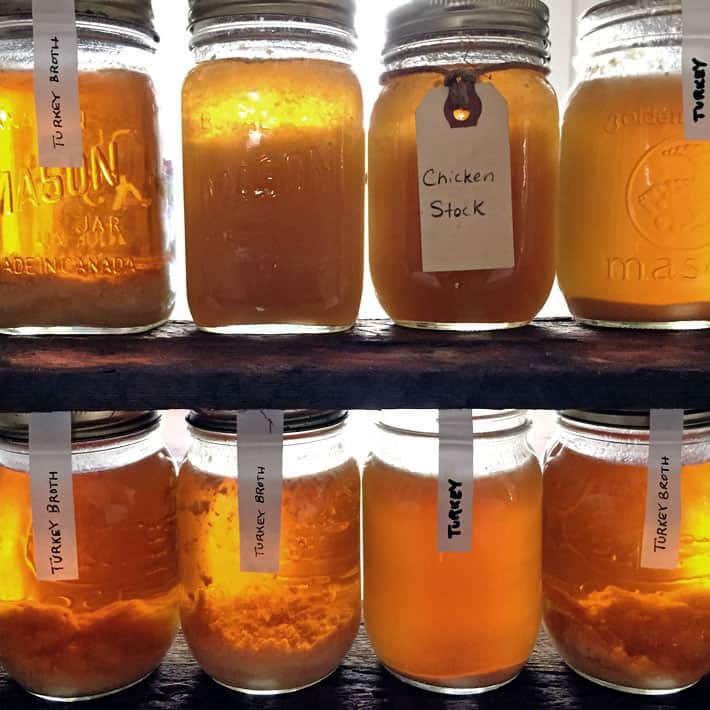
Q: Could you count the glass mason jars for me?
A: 8